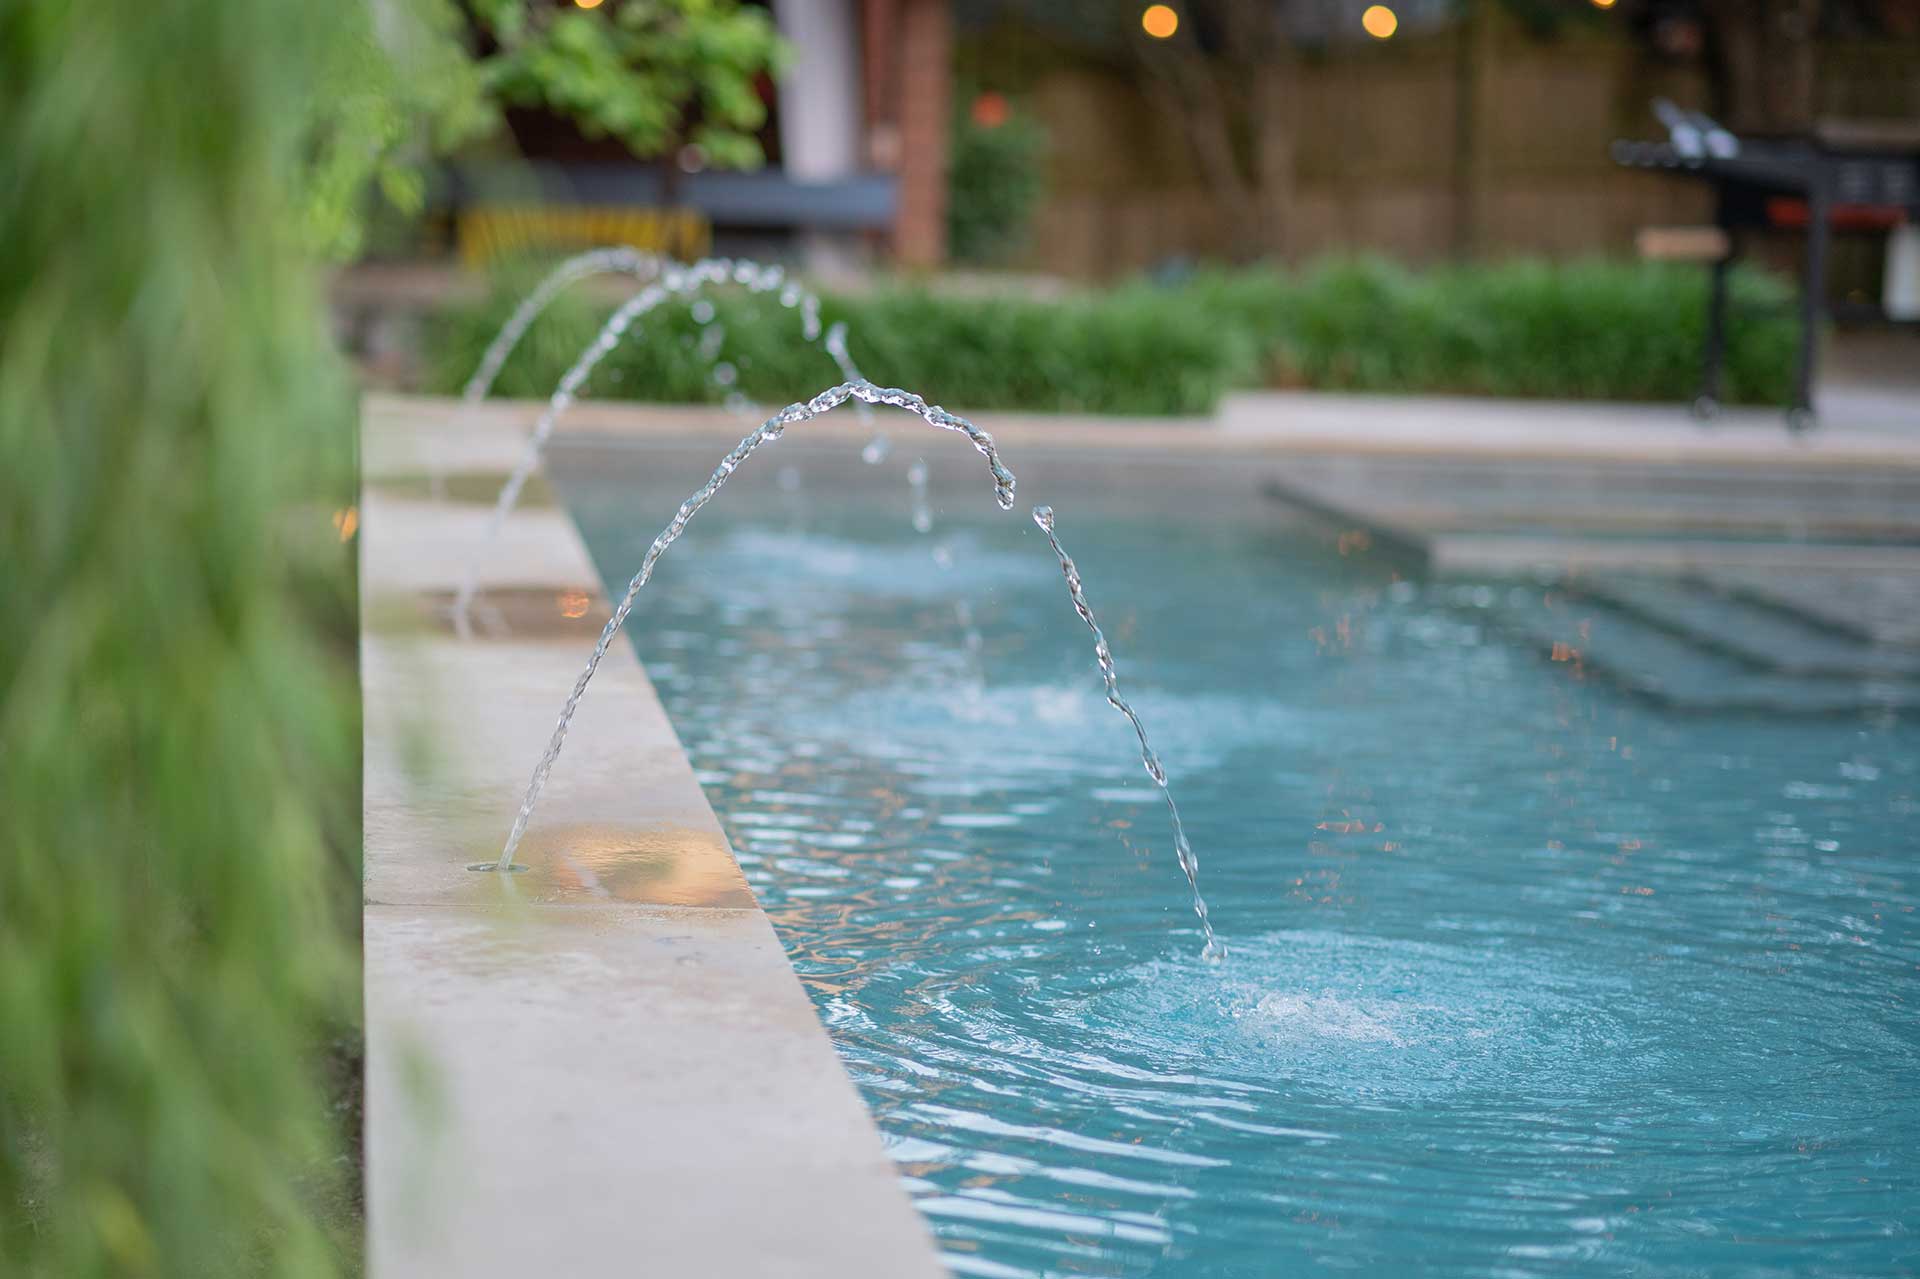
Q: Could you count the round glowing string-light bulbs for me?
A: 4